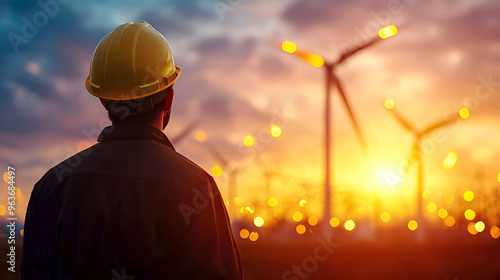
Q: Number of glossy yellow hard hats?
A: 1